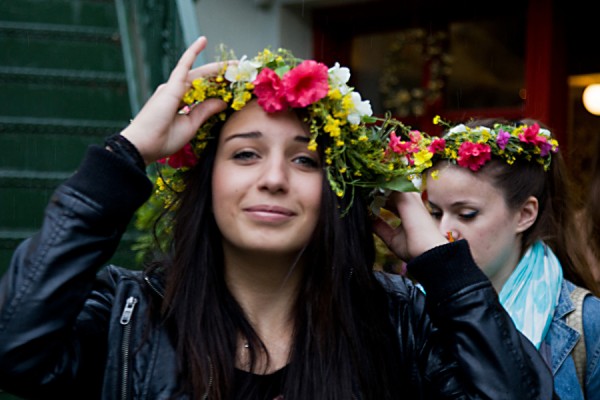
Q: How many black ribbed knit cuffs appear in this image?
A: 2